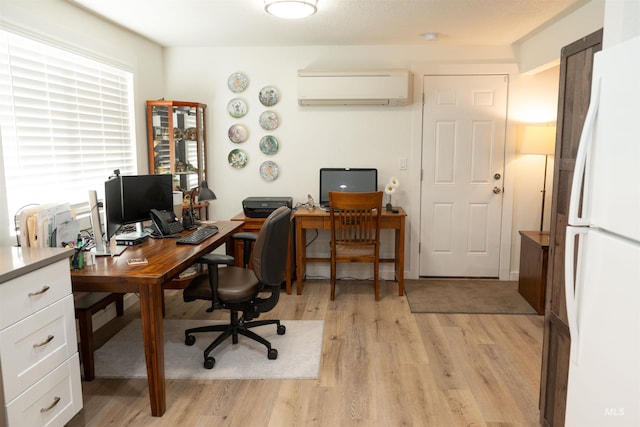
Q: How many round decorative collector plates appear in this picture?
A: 8